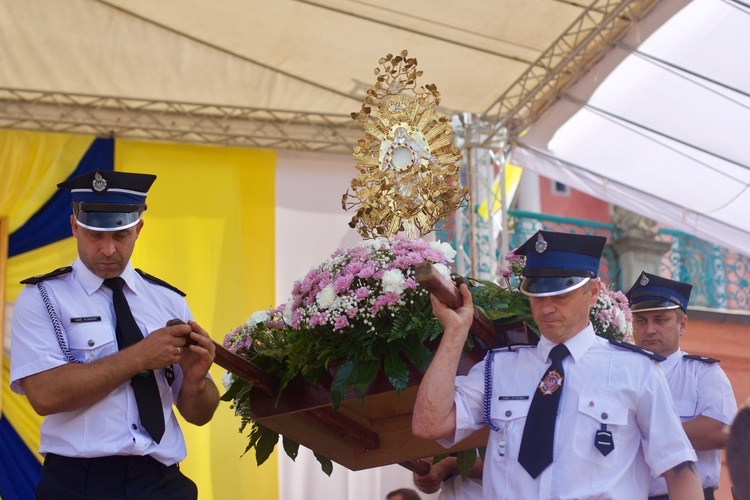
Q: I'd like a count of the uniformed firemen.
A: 3